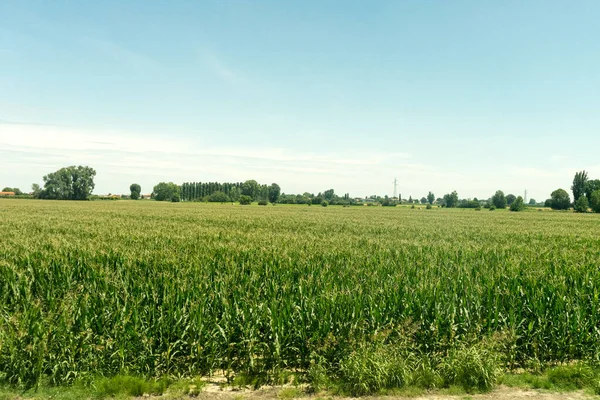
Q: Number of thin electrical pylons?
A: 2